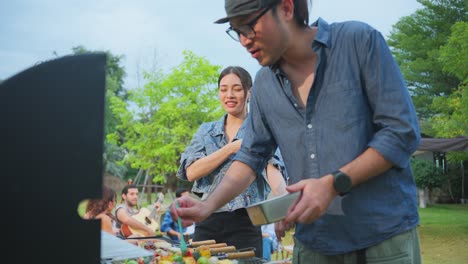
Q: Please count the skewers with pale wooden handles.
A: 4